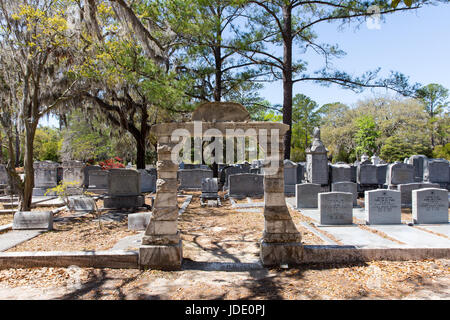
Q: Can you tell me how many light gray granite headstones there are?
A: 3